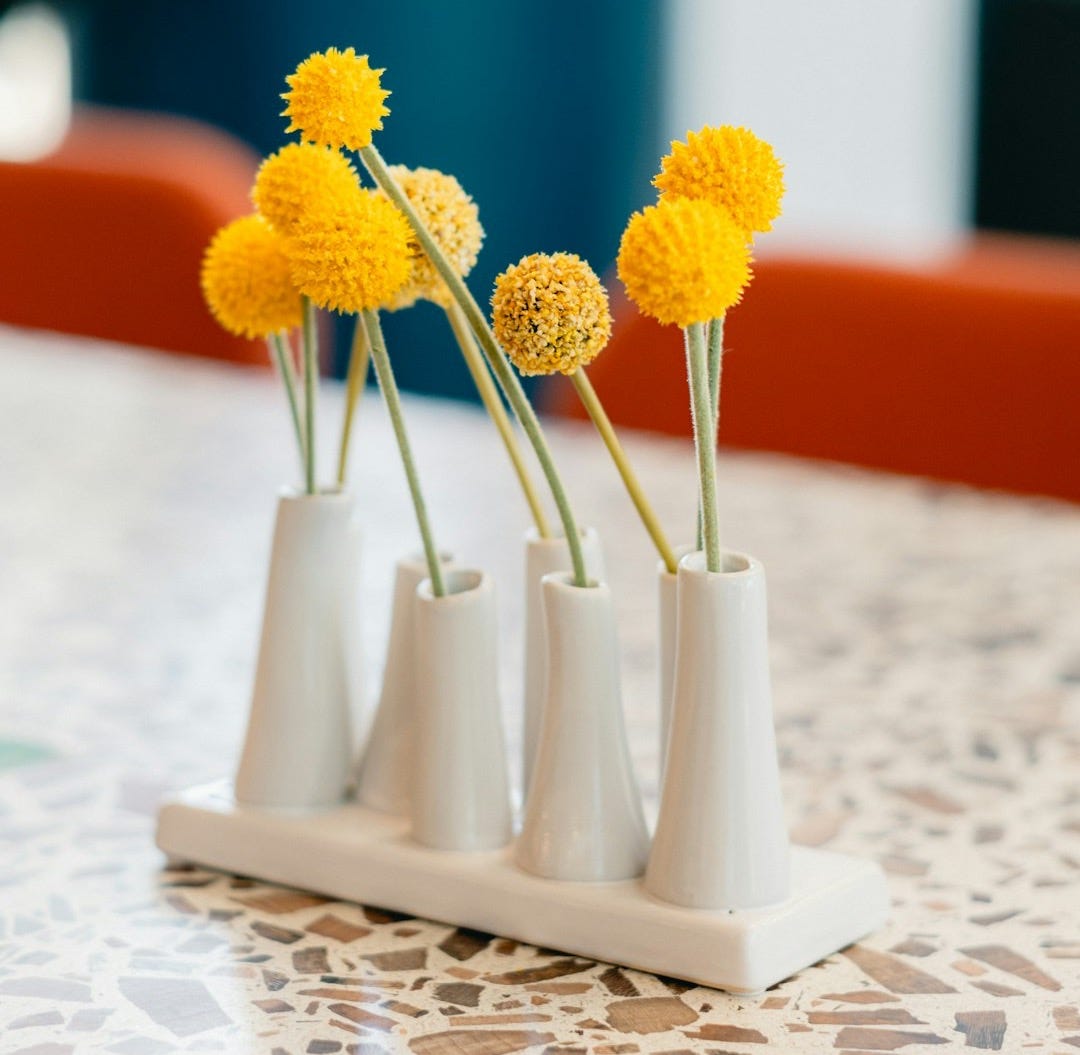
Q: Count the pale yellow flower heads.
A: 2